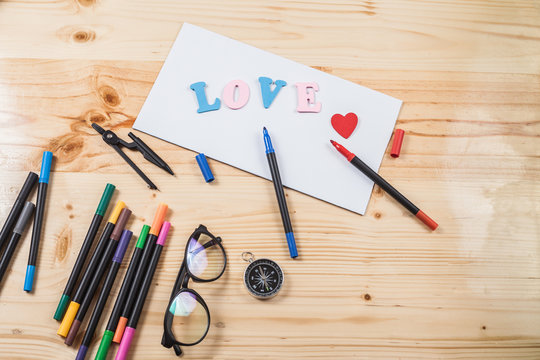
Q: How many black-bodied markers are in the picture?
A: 12